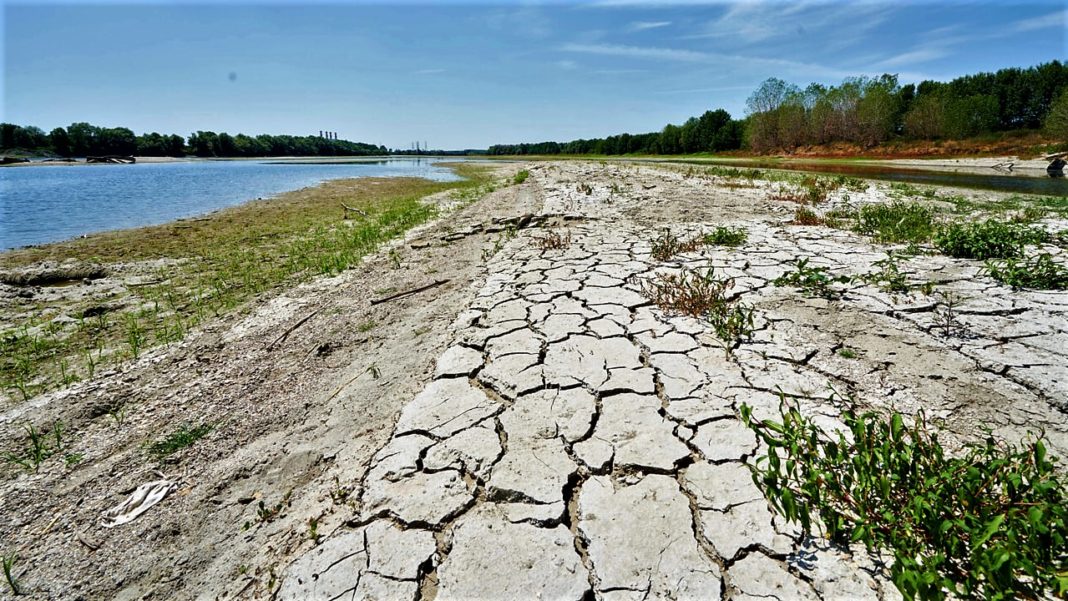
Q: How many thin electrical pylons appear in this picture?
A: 3